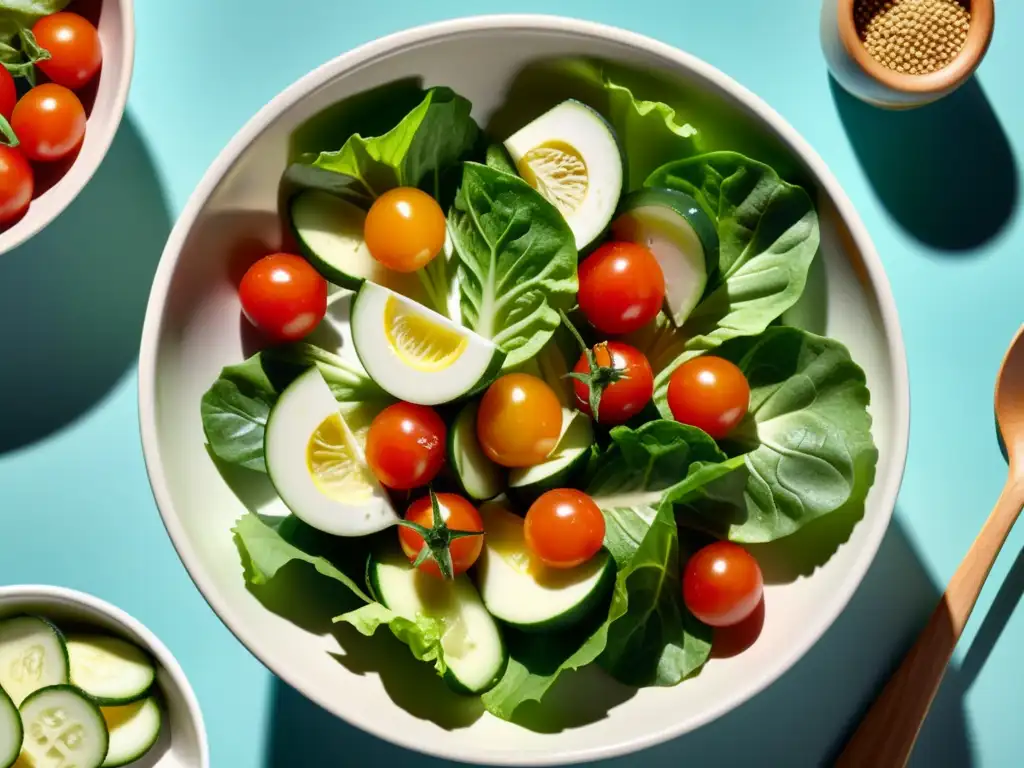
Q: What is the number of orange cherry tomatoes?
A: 2